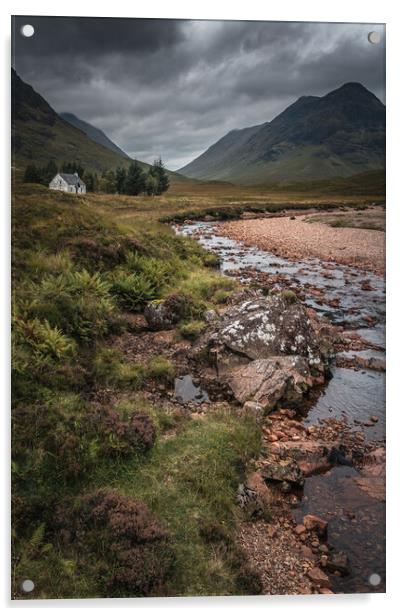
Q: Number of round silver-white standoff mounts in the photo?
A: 4